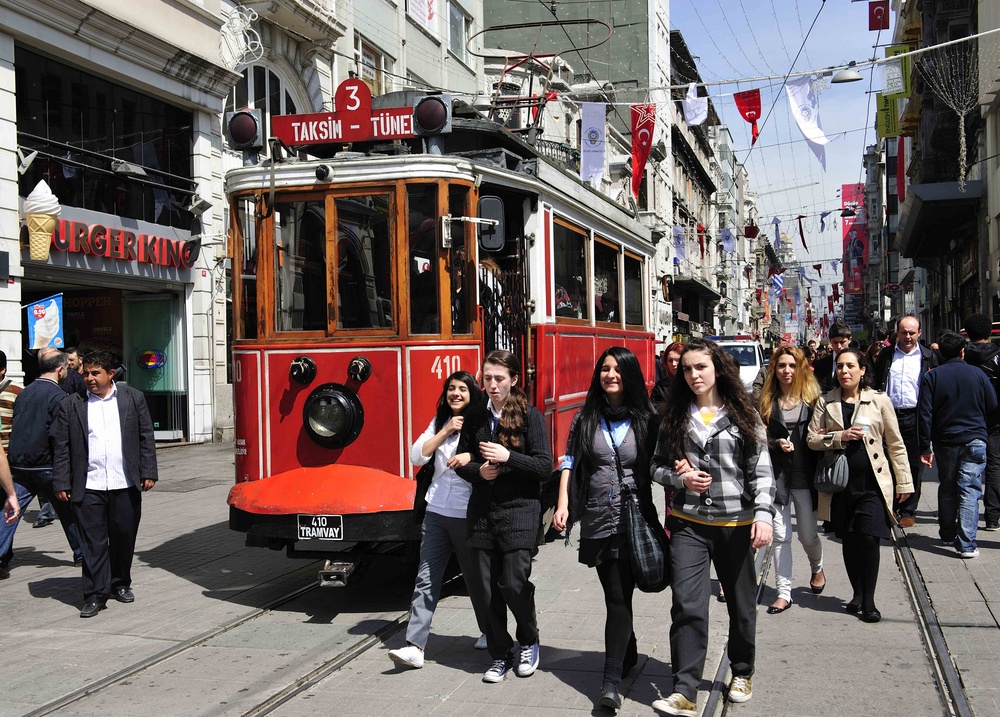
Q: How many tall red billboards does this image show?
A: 1